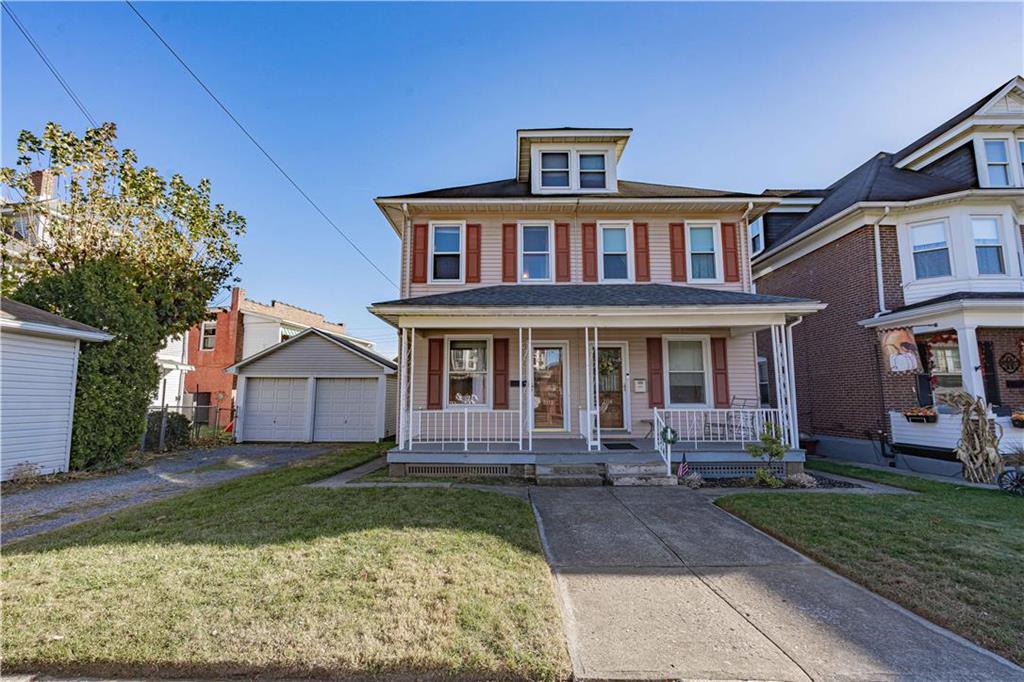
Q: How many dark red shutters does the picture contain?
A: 12